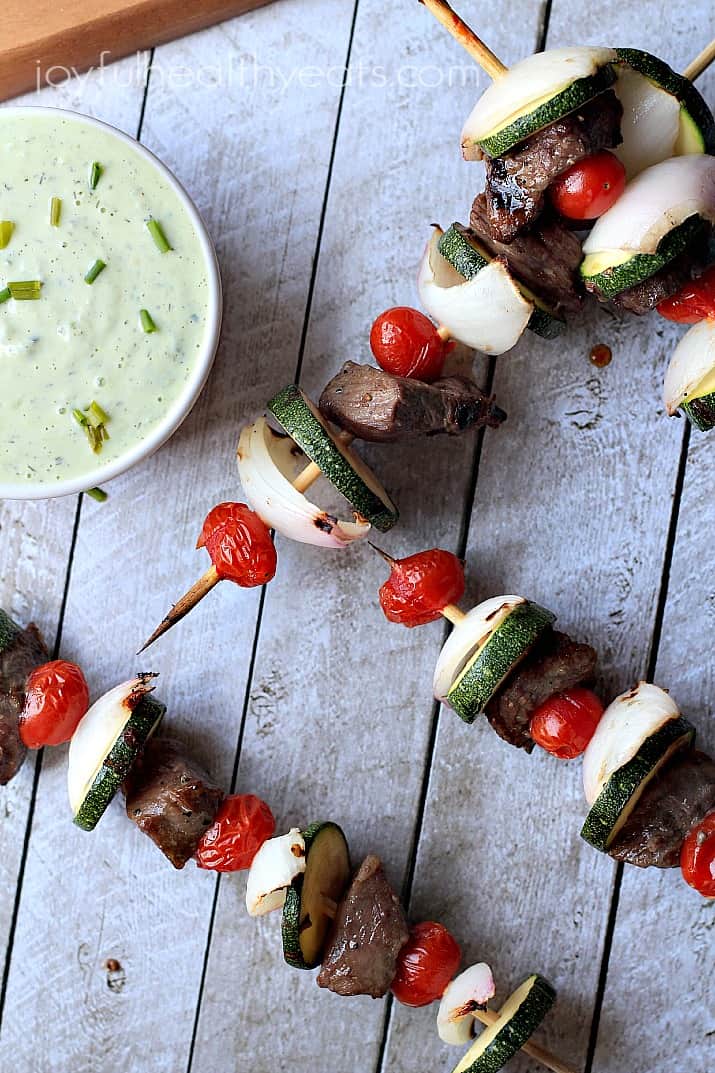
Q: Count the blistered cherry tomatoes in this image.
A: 10